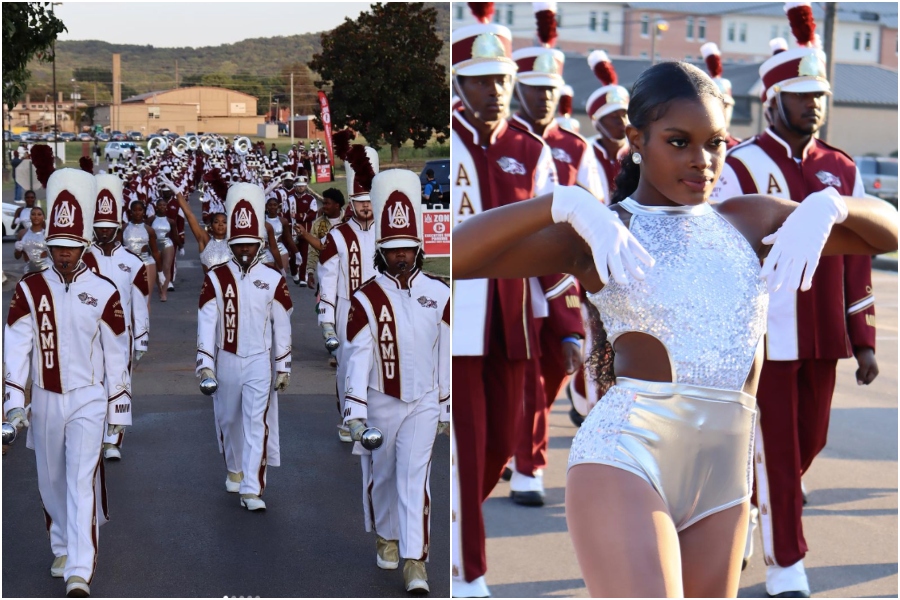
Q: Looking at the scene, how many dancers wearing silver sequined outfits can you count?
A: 8